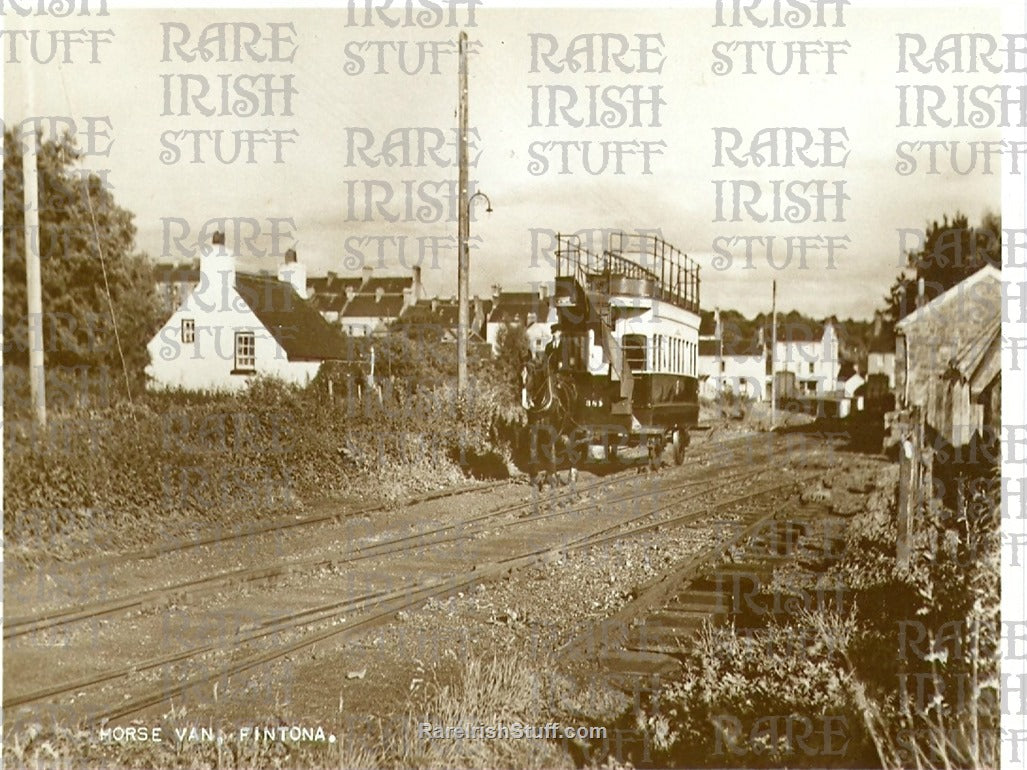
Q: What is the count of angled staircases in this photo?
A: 1